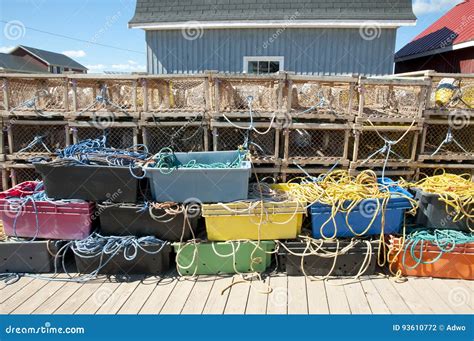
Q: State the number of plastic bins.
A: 12